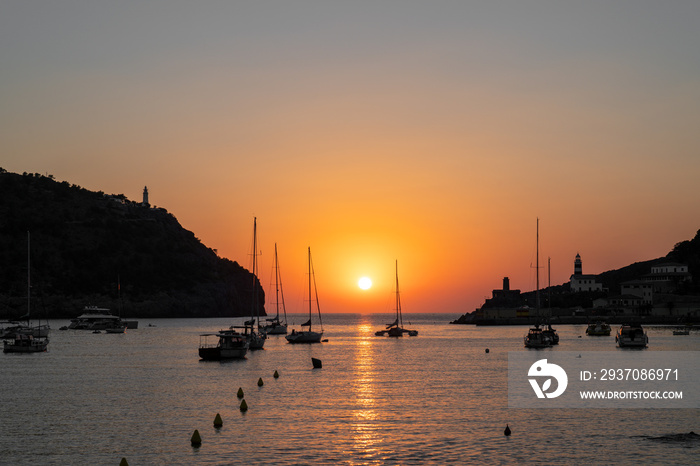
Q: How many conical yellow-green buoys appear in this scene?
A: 7